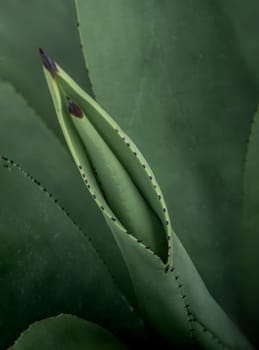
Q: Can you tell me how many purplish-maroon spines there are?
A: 2